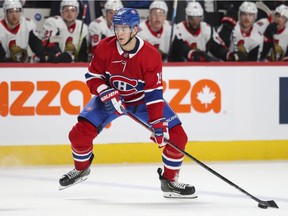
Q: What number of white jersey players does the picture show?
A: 7